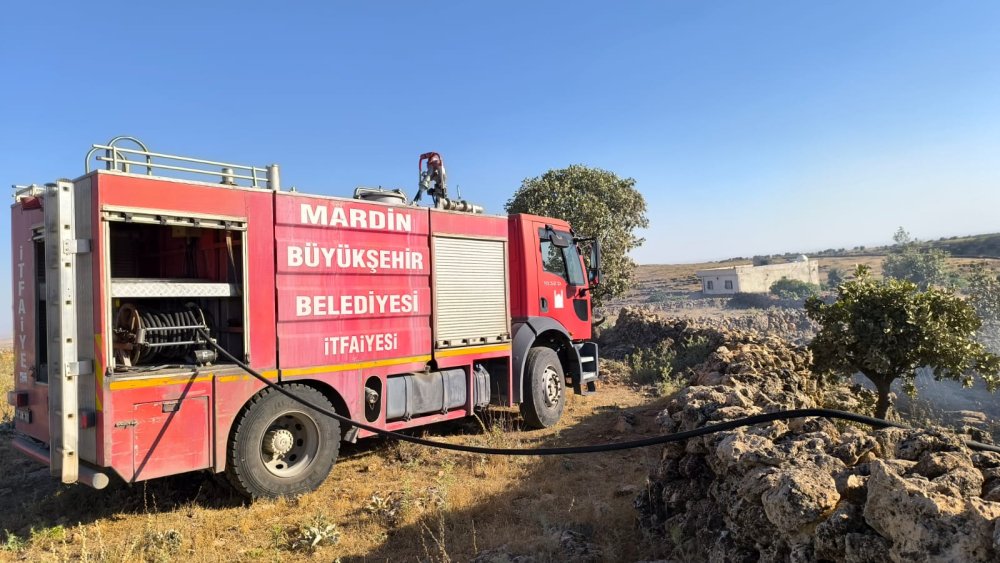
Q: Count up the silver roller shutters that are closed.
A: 1